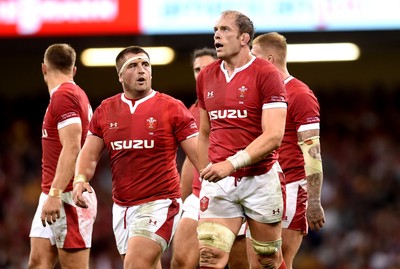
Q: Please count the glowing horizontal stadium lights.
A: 2